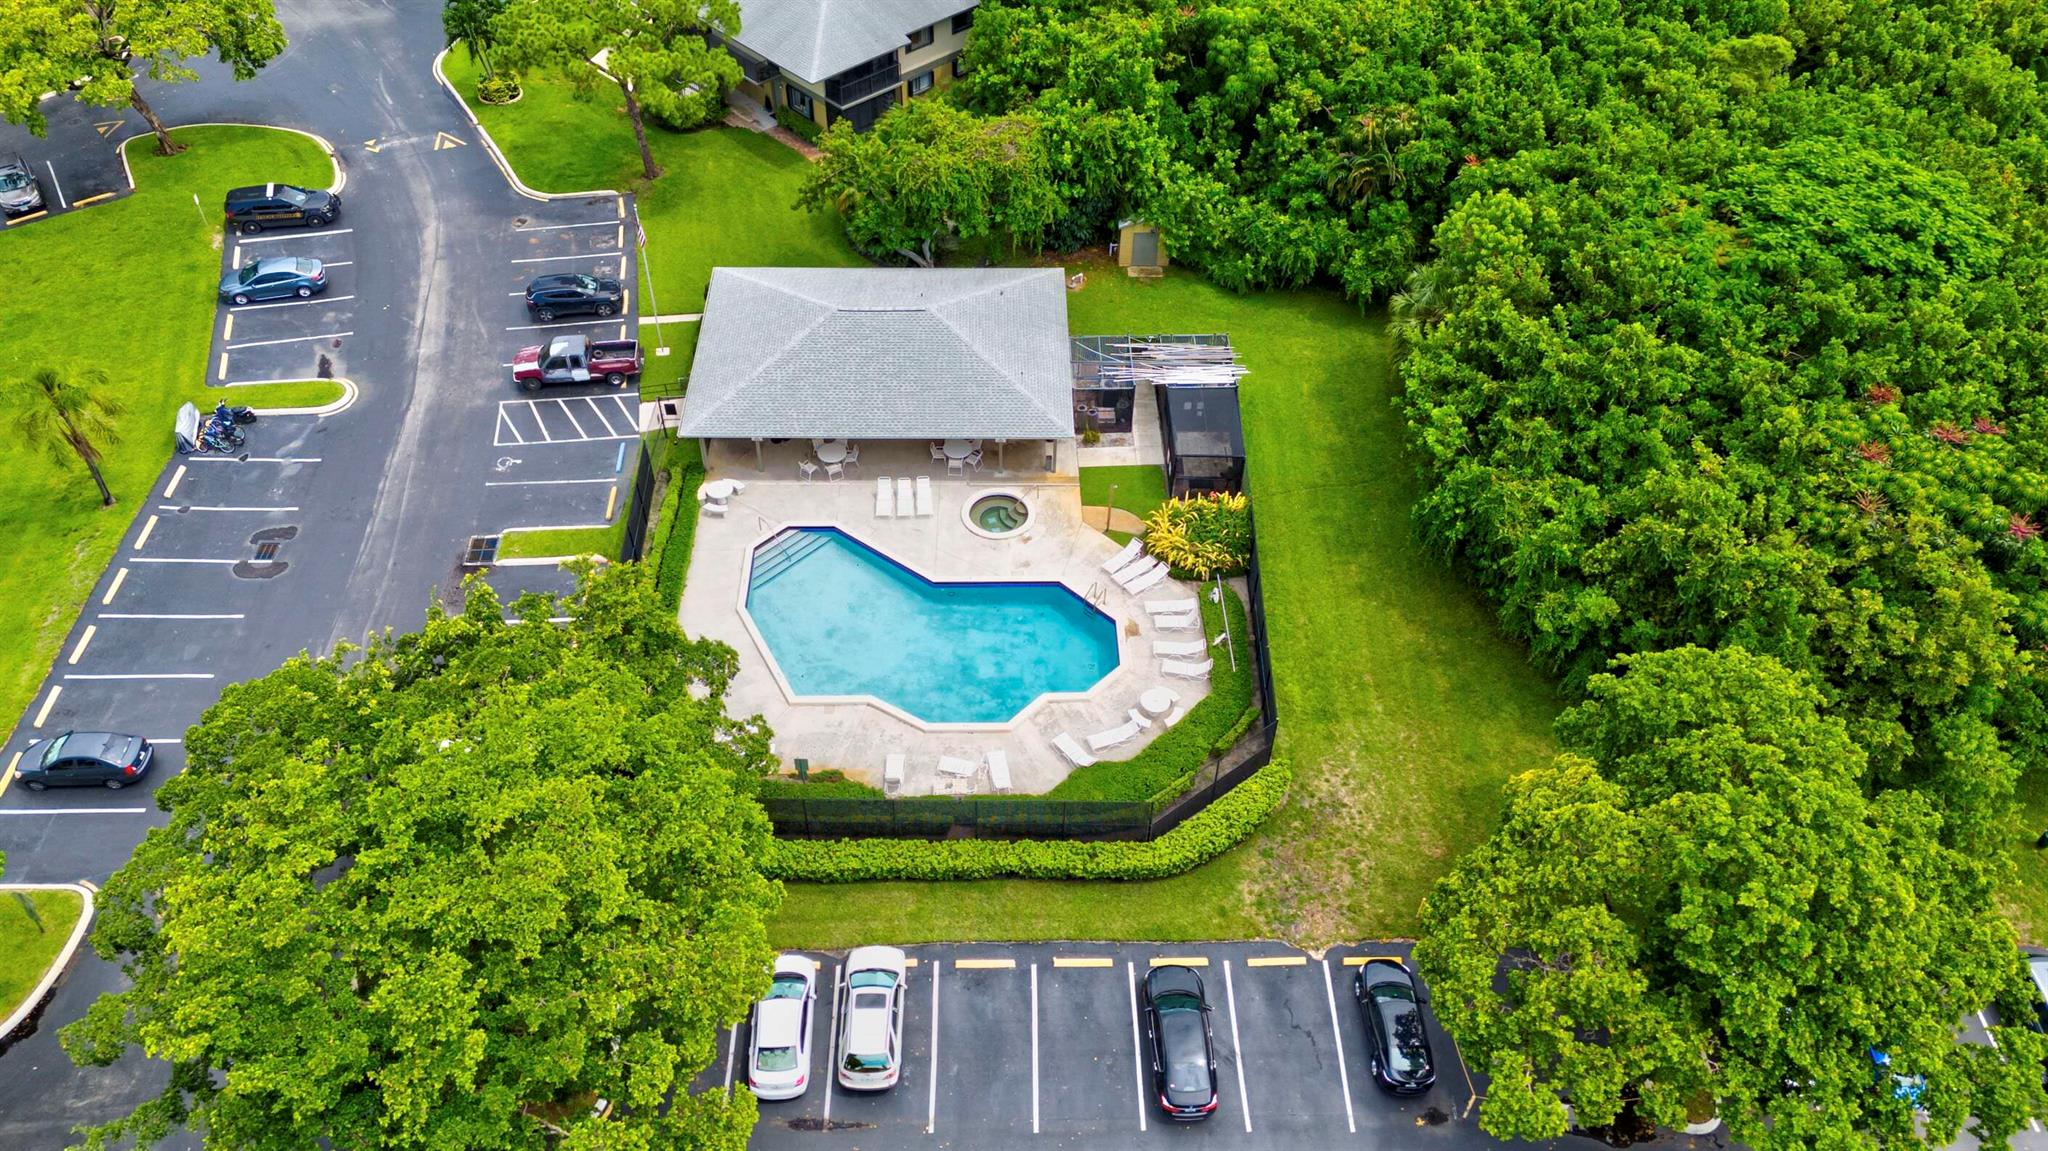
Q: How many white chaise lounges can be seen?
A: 15